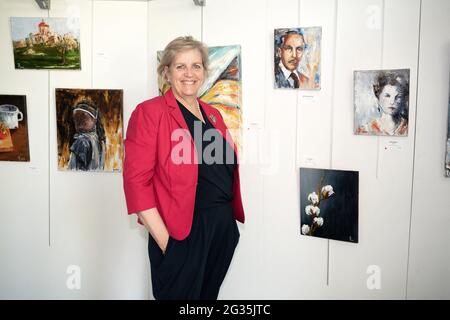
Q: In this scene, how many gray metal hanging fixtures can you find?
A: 2